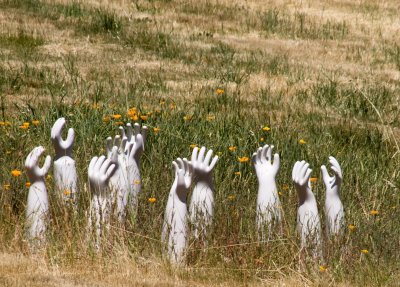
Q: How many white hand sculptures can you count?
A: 10